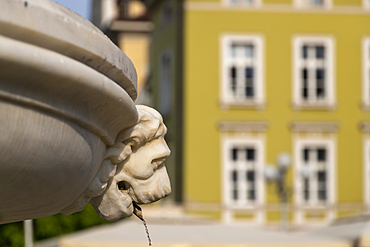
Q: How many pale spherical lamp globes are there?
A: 3